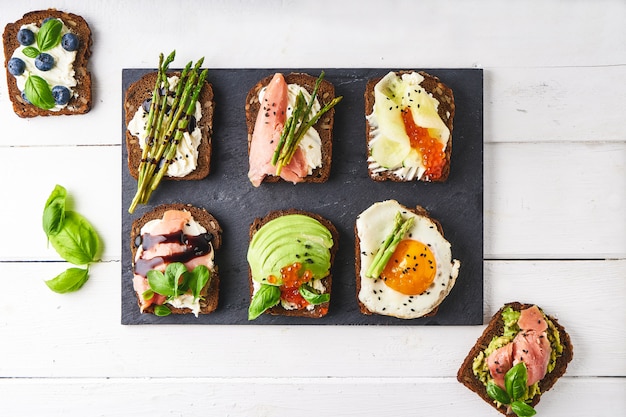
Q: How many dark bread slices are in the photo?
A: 8